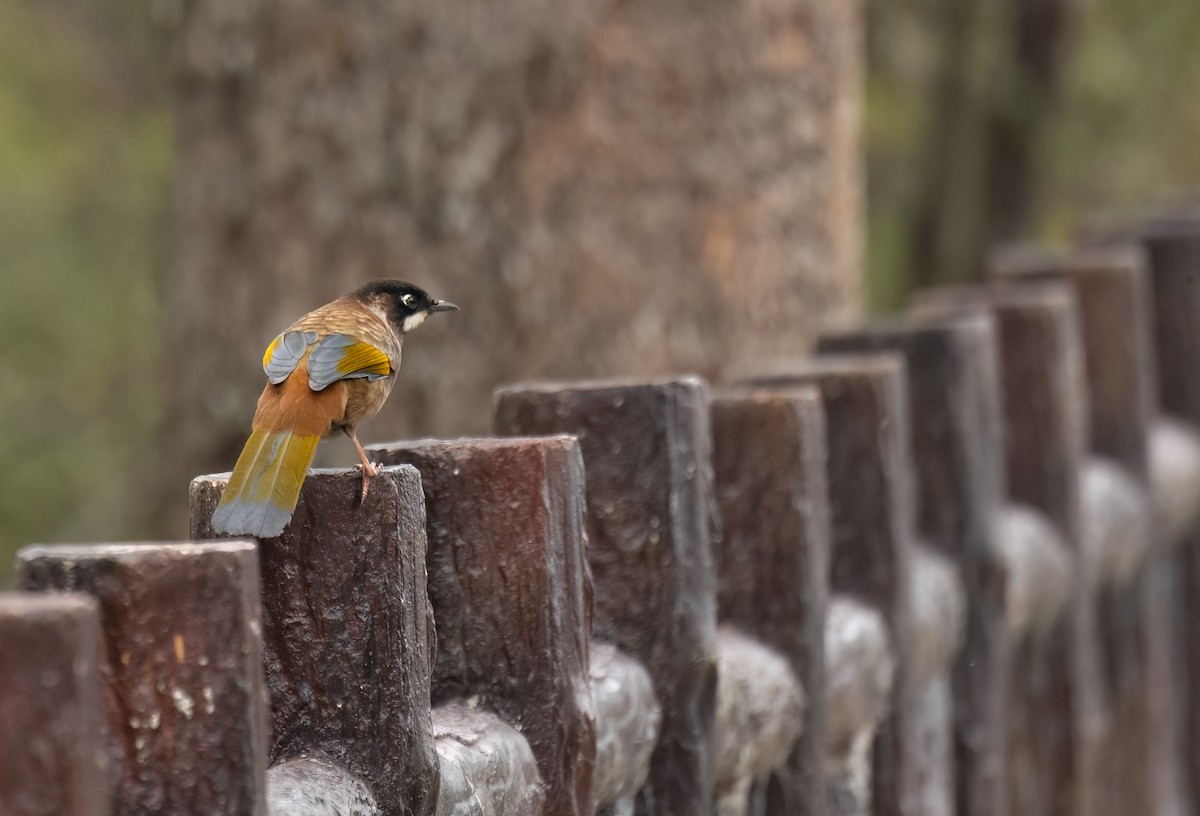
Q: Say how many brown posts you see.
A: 11